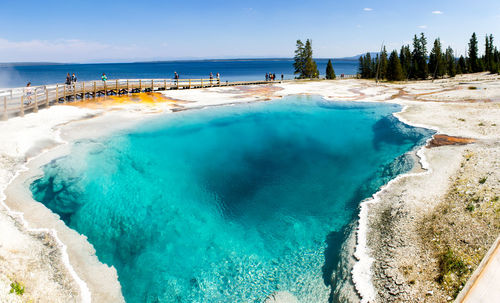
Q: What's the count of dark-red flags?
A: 0